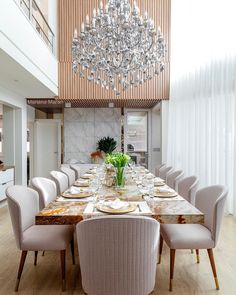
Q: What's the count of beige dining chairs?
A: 11